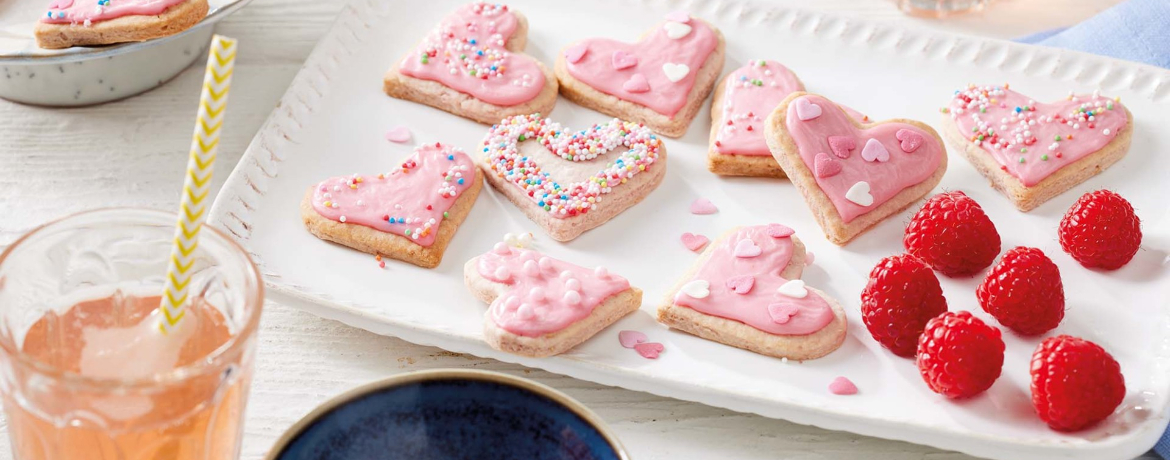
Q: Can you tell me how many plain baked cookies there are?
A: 0